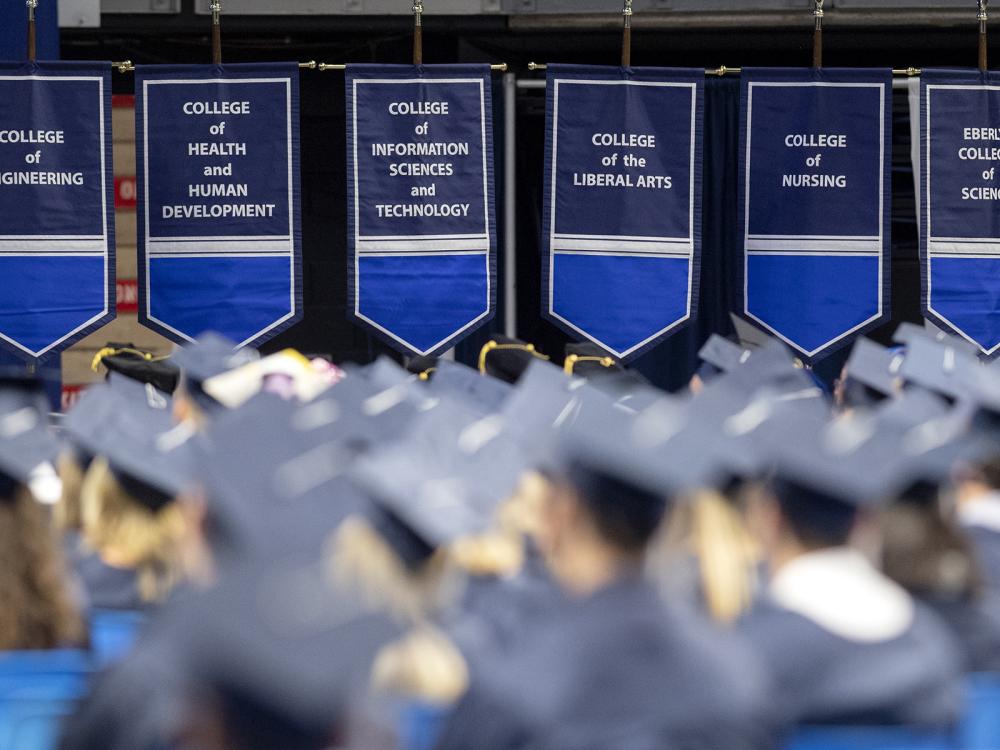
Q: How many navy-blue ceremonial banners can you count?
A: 6